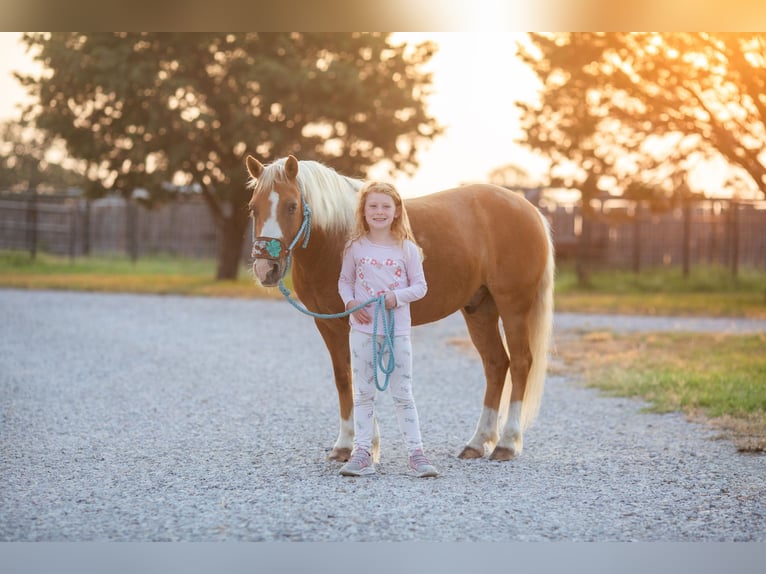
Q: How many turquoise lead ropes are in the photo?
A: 1